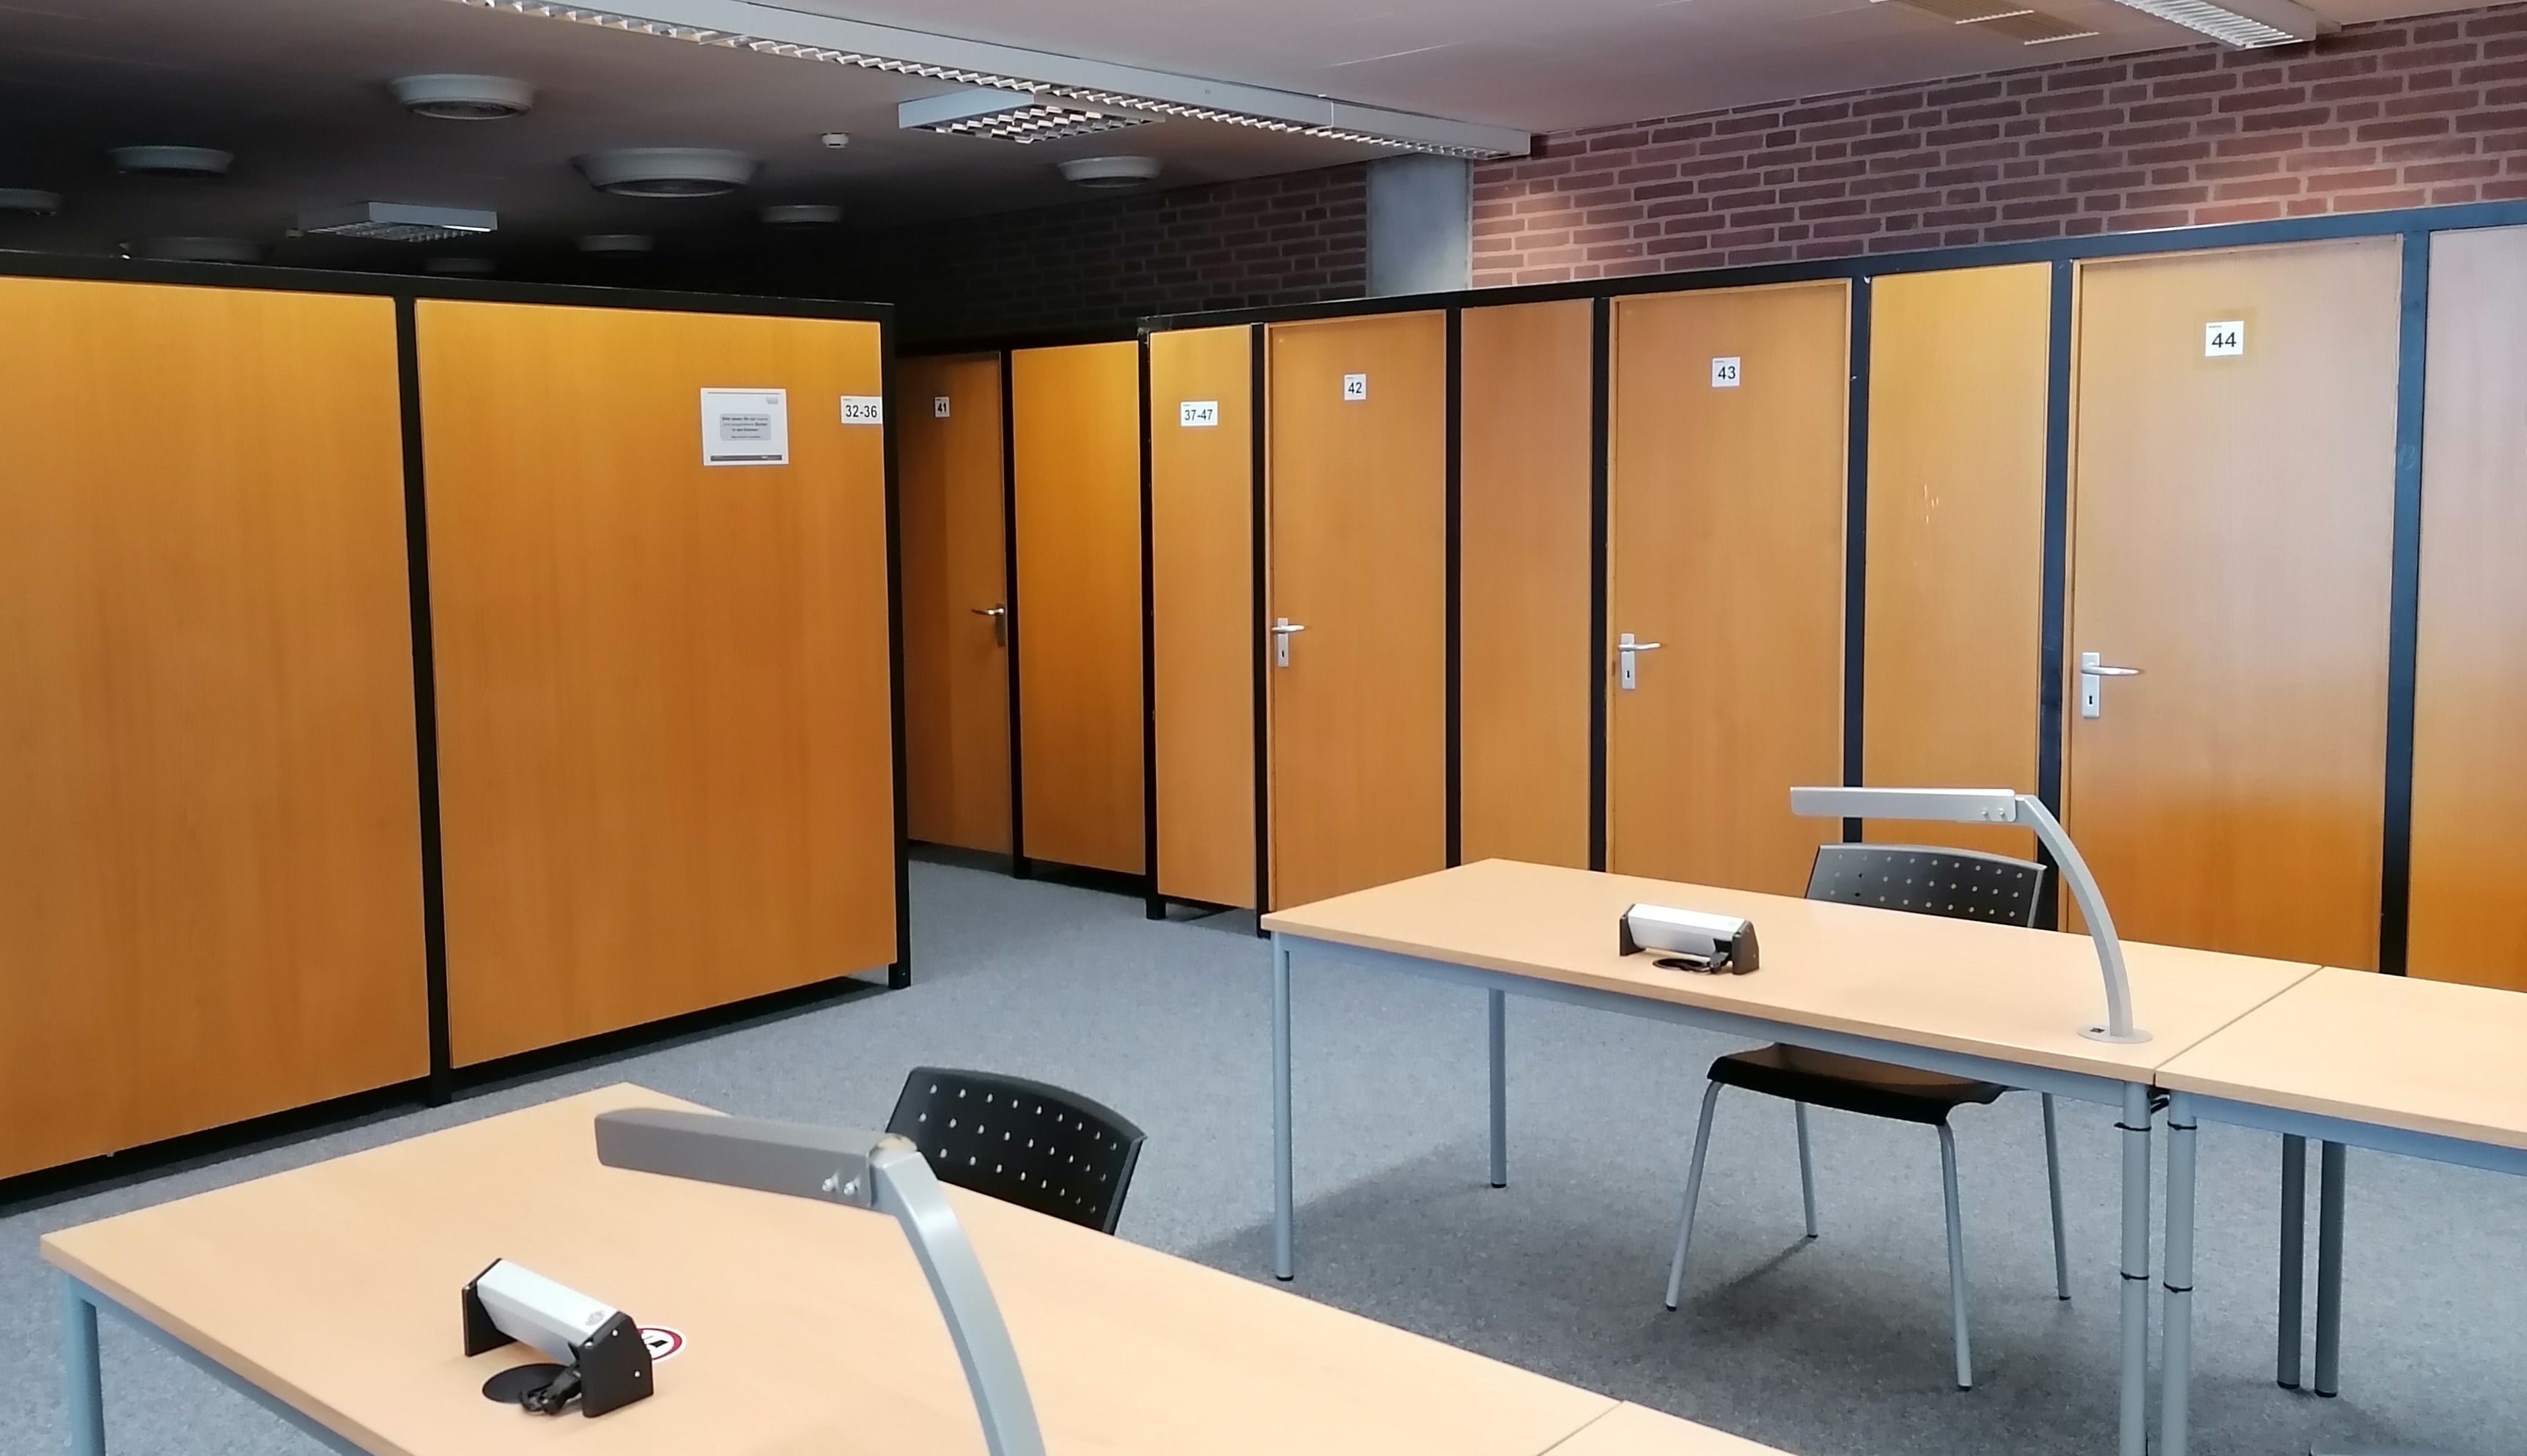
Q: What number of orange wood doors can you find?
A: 4